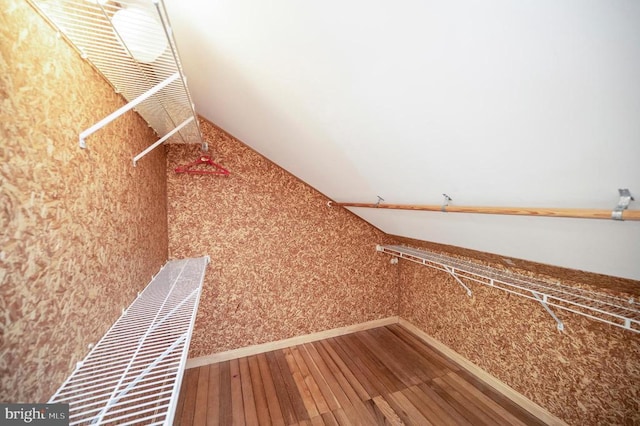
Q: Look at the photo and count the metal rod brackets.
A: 3